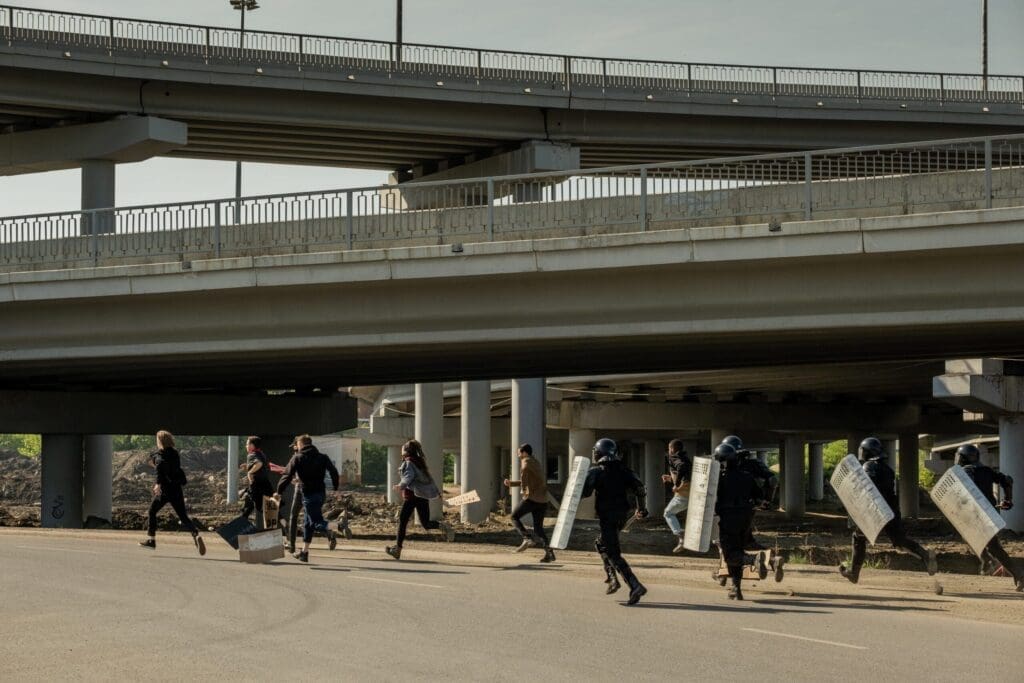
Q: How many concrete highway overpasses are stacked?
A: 2